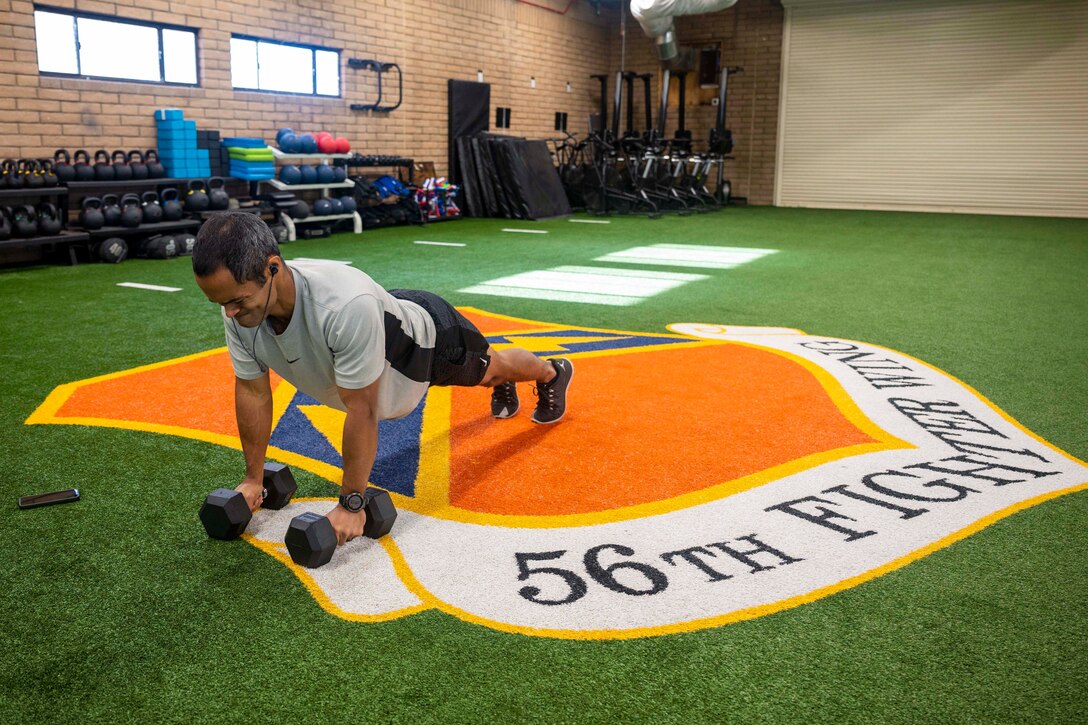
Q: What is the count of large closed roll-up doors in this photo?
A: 1